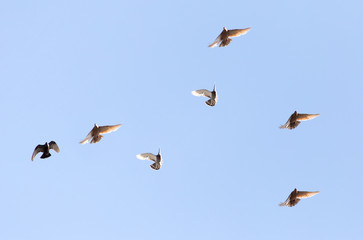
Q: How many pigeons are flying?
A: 7